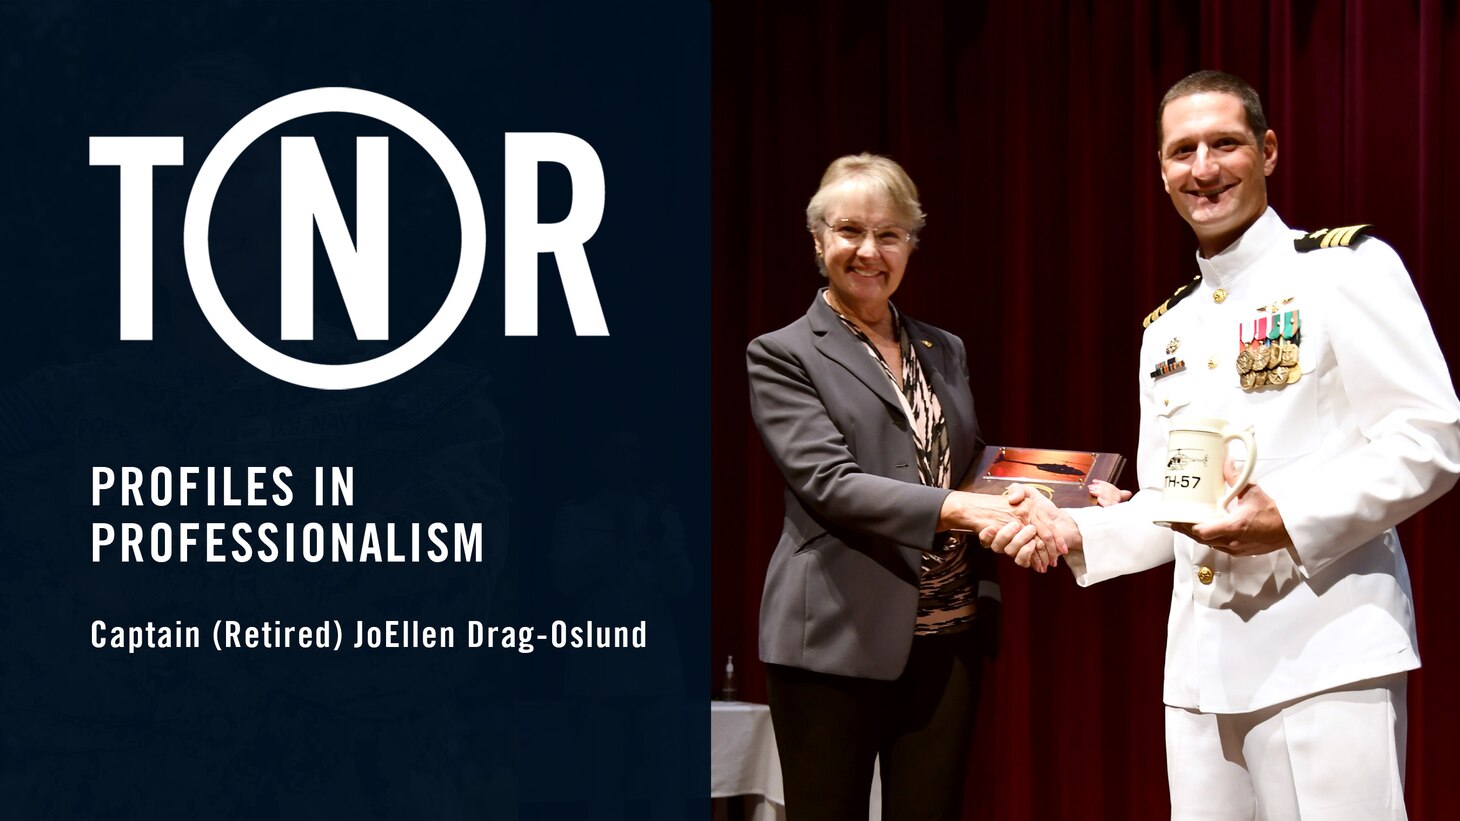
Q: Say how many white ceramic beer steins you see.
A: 1